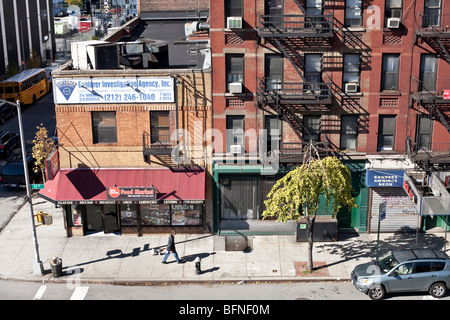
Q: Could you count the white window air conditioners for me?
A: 5